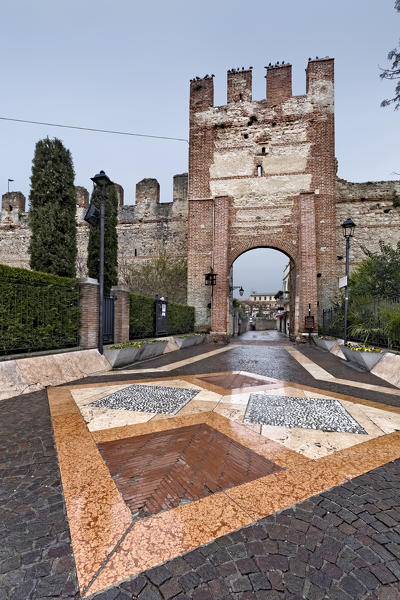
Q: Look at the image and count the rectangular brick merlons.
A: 4